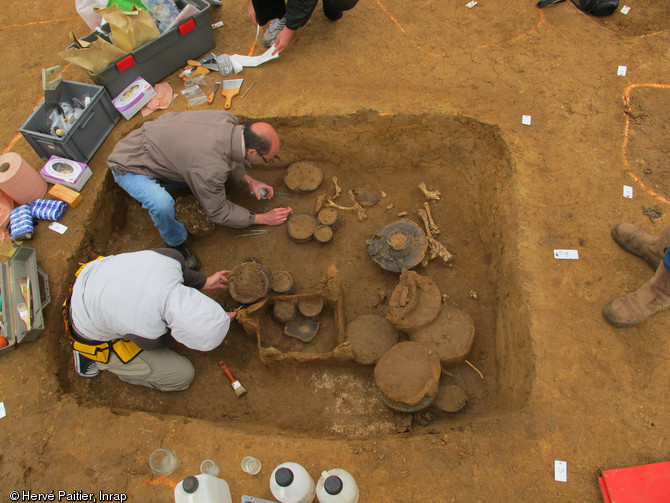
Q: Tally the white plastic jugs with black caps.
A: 3